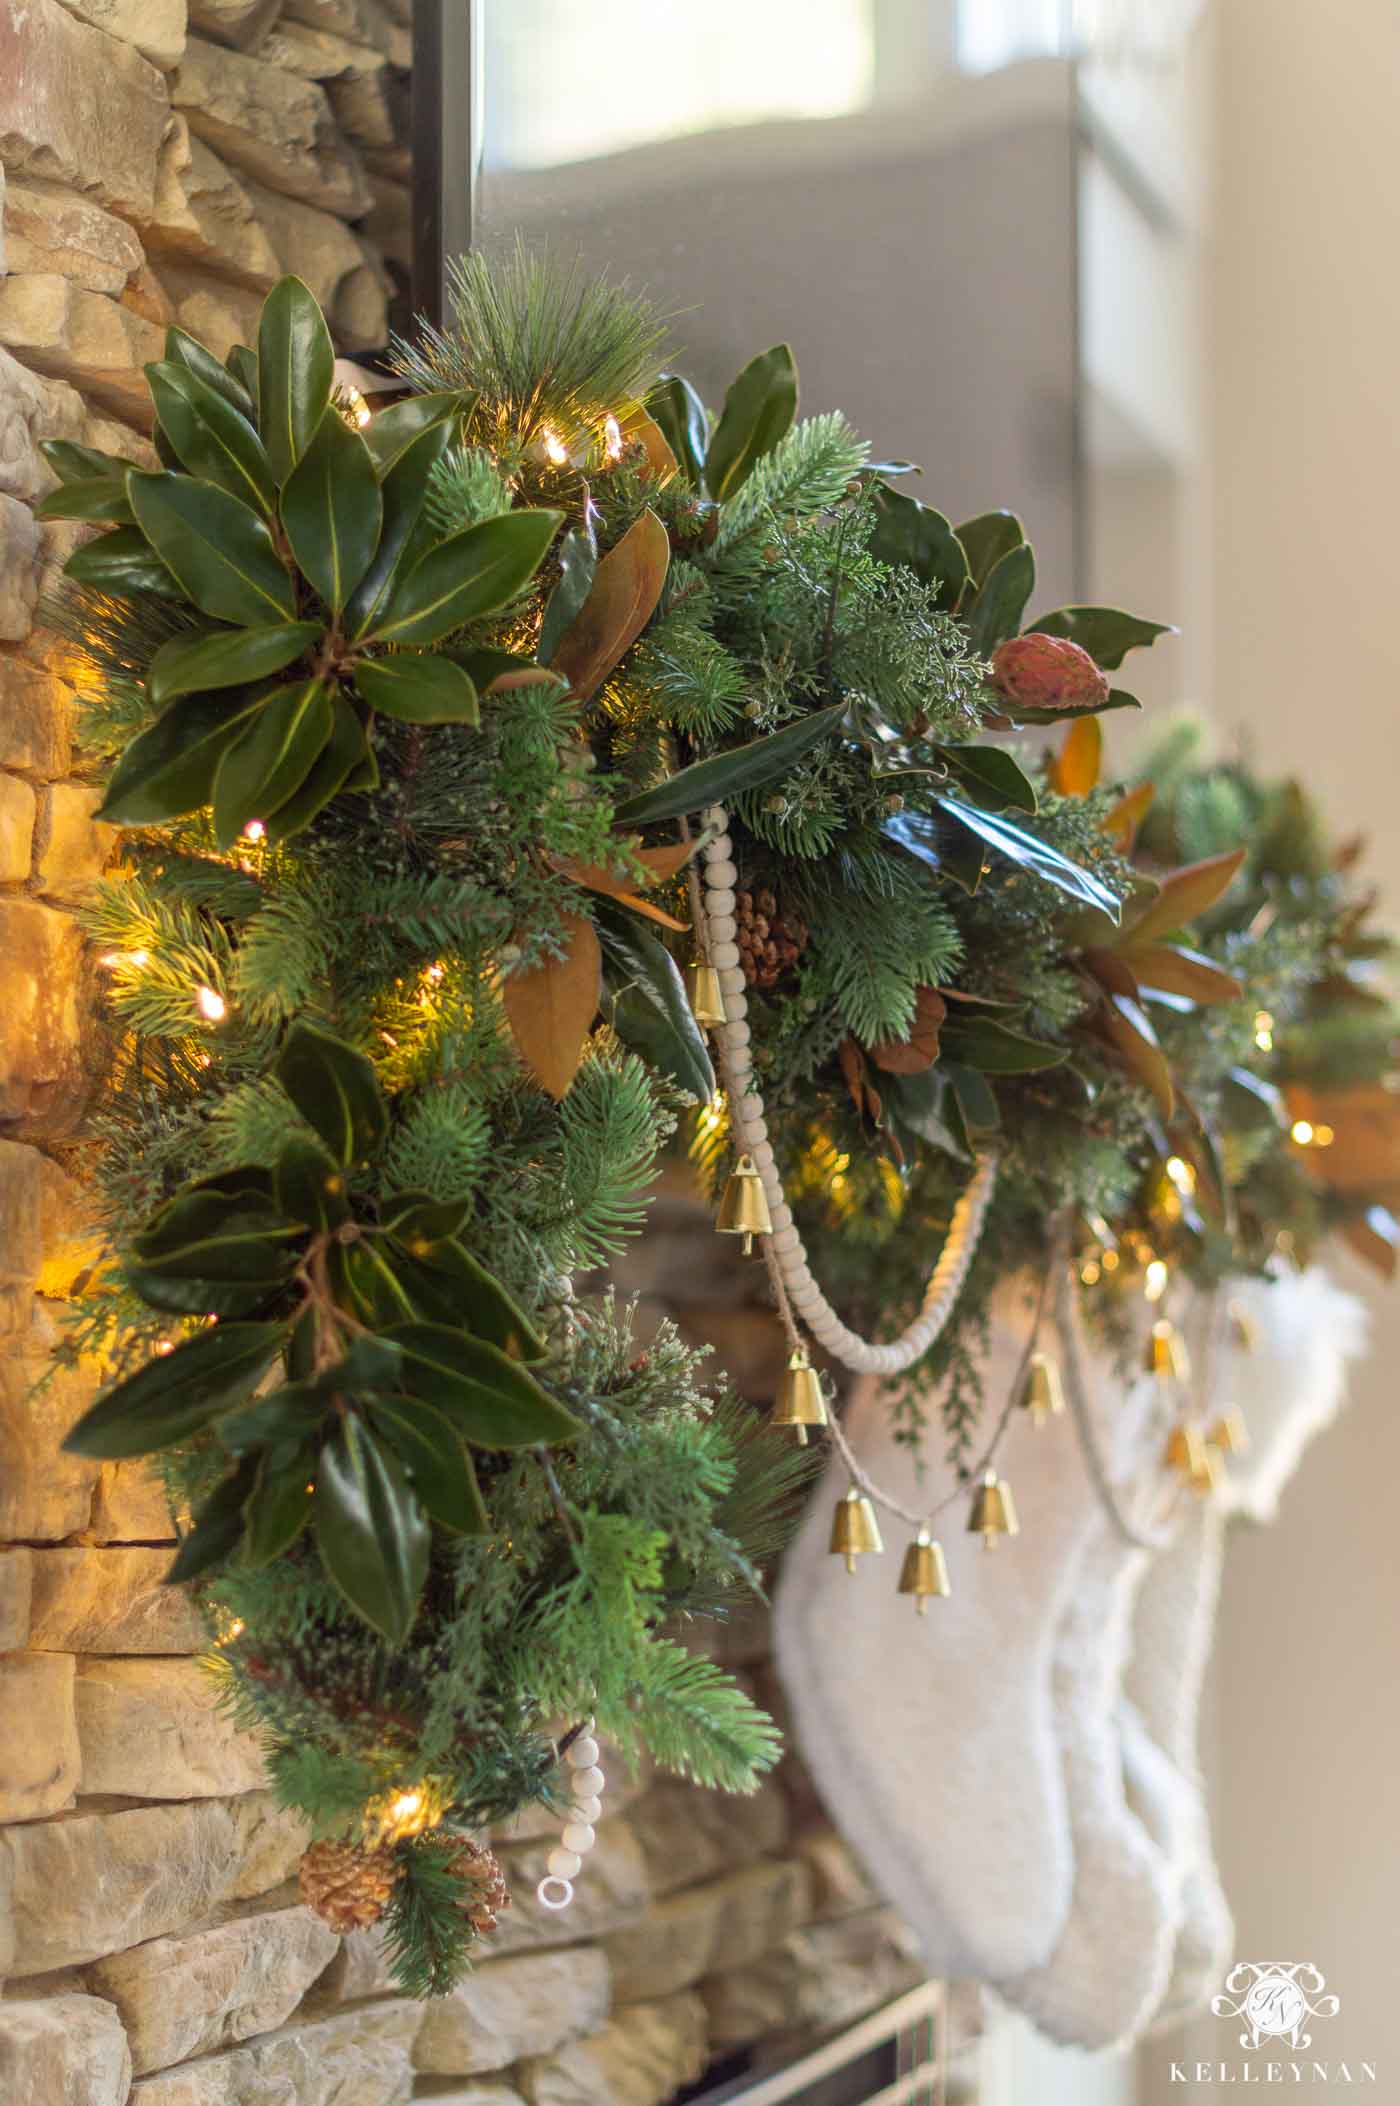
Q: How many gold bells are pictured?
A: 12